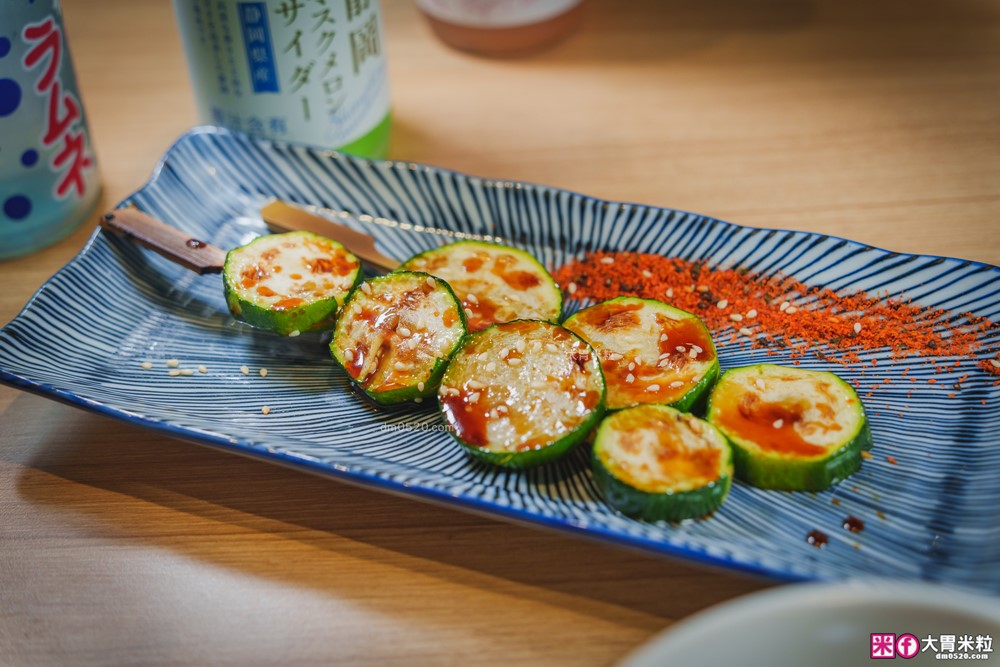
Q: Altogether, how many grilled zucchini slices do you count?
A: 7